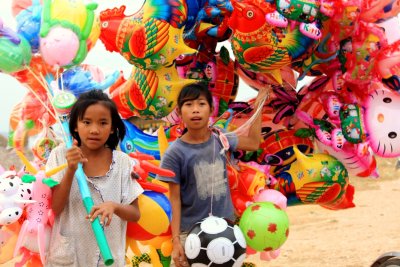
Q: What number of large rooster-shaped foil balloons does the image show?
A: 4